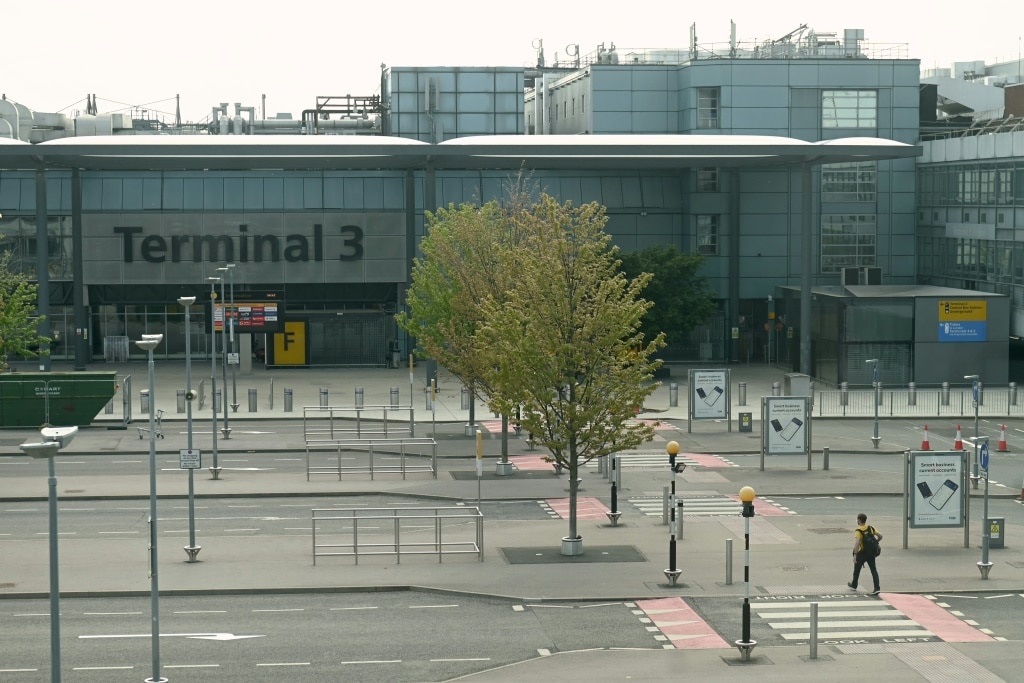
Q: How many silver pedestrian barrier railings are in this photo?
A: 3